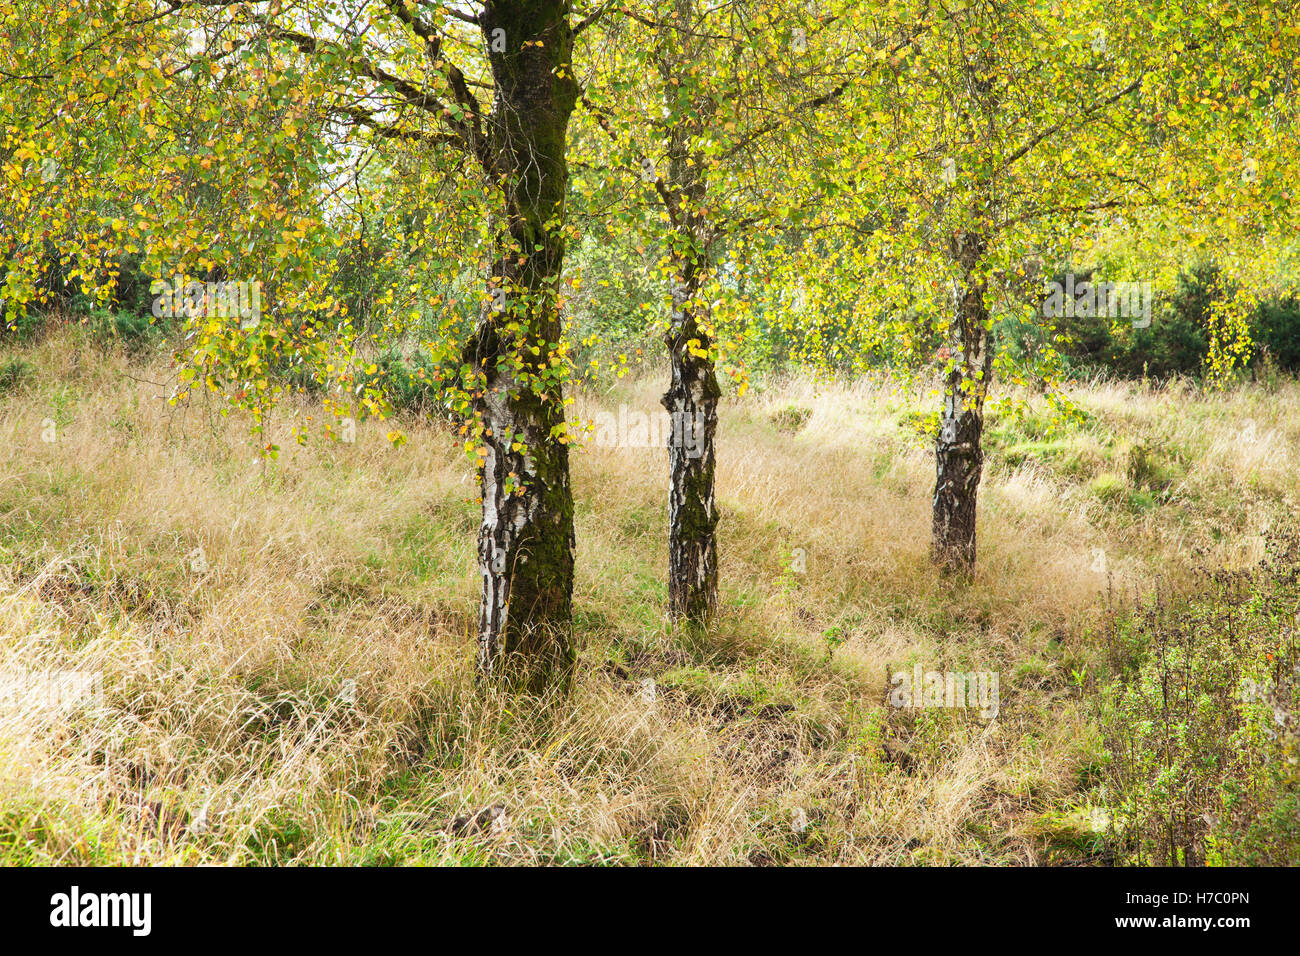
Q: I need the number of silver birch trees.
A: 3